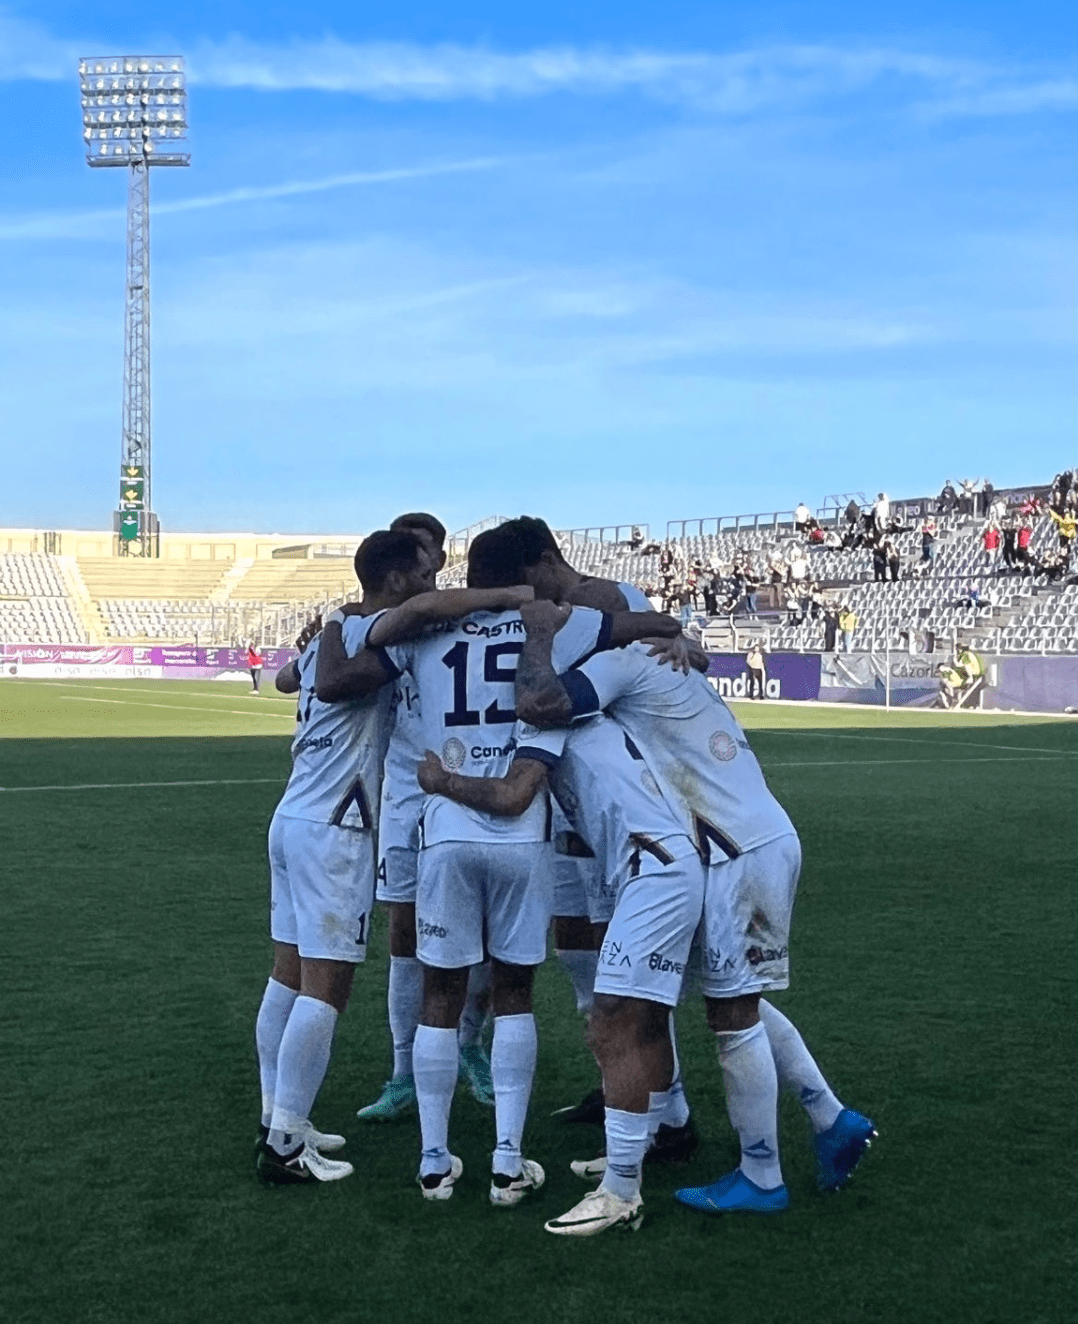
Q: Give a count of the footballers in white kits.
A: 6